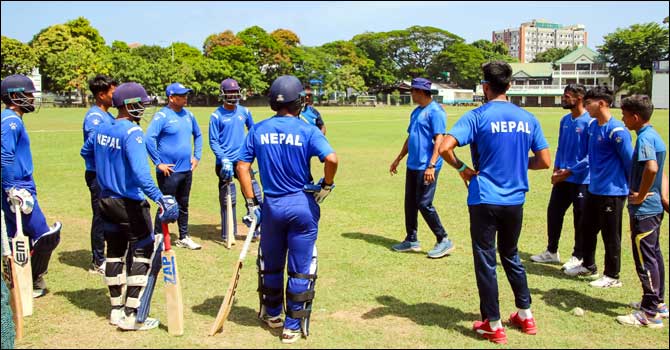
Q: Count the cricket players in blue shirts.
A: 12